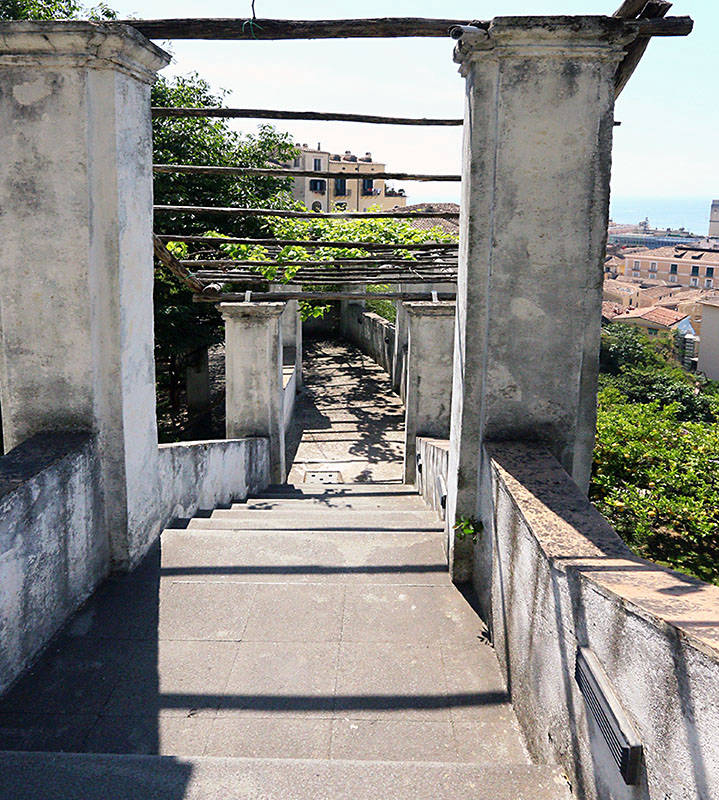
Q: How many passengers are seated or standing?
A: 0